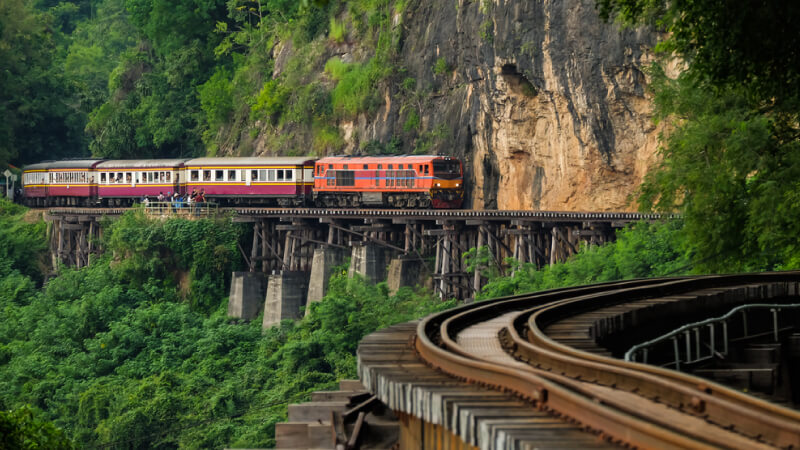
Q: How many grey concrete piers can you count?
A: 5